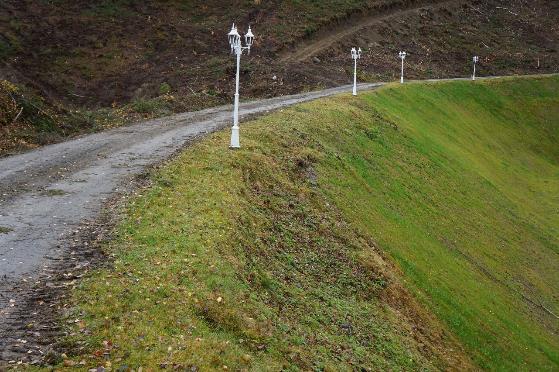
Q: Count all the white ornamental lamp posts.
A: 4